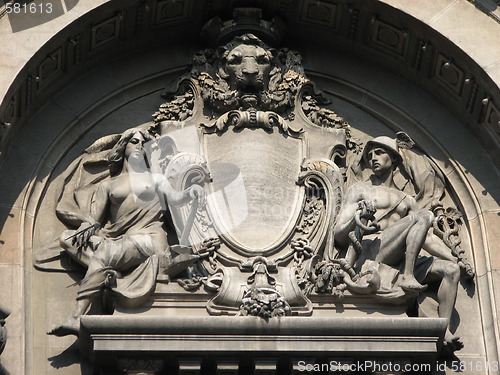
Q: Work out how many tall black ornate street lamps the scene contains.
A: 0